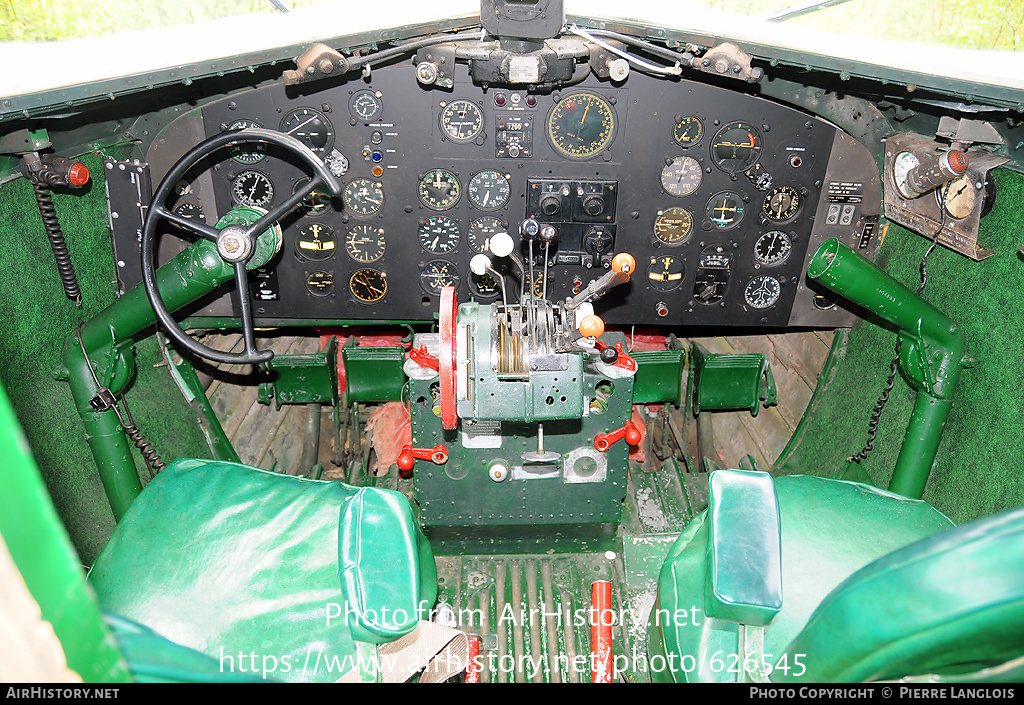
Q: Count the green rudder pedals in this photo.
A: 4